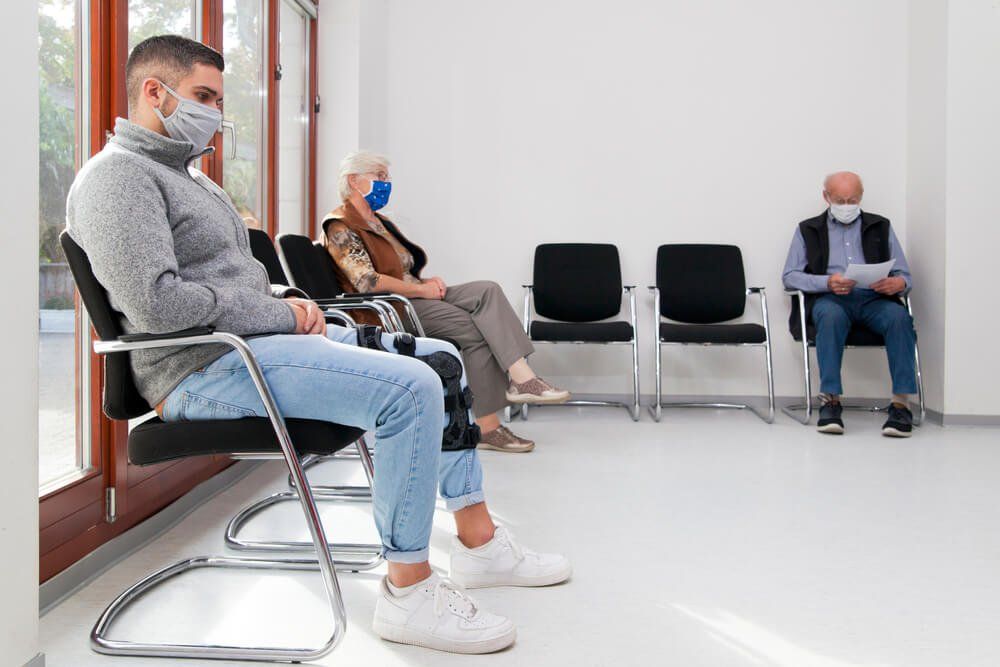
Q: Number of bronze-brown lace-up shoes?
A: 2